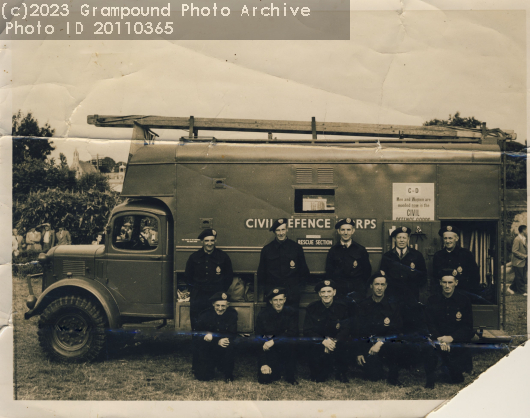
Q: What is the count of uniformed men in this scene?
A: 10